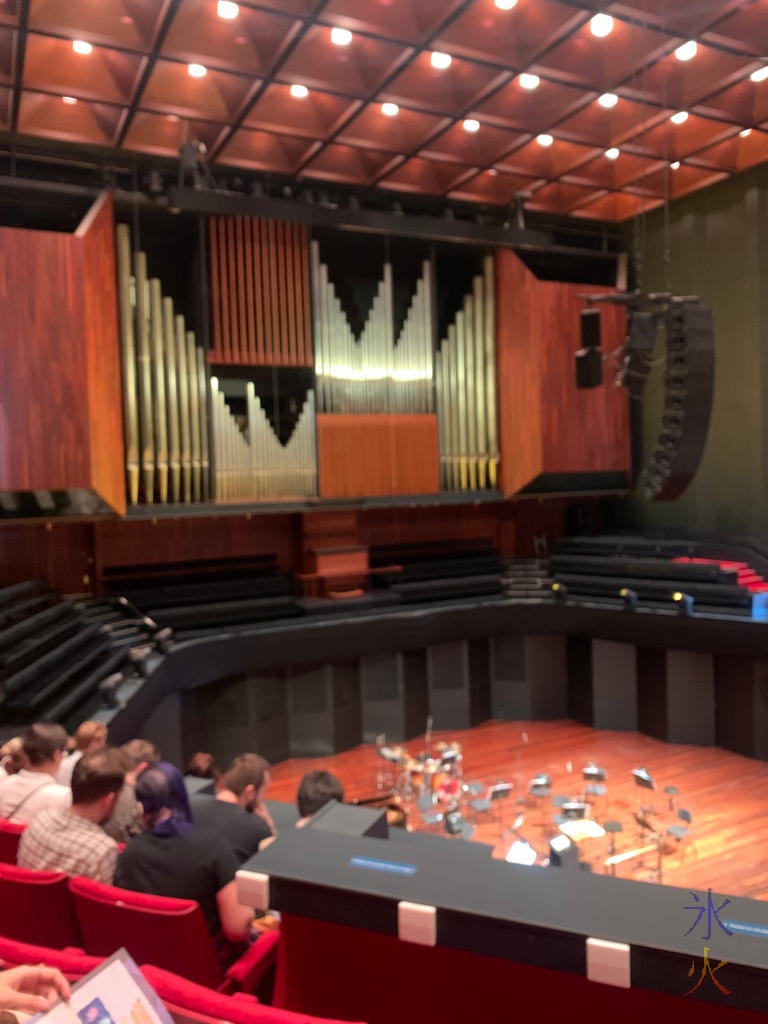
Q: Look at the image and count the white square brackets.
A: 3